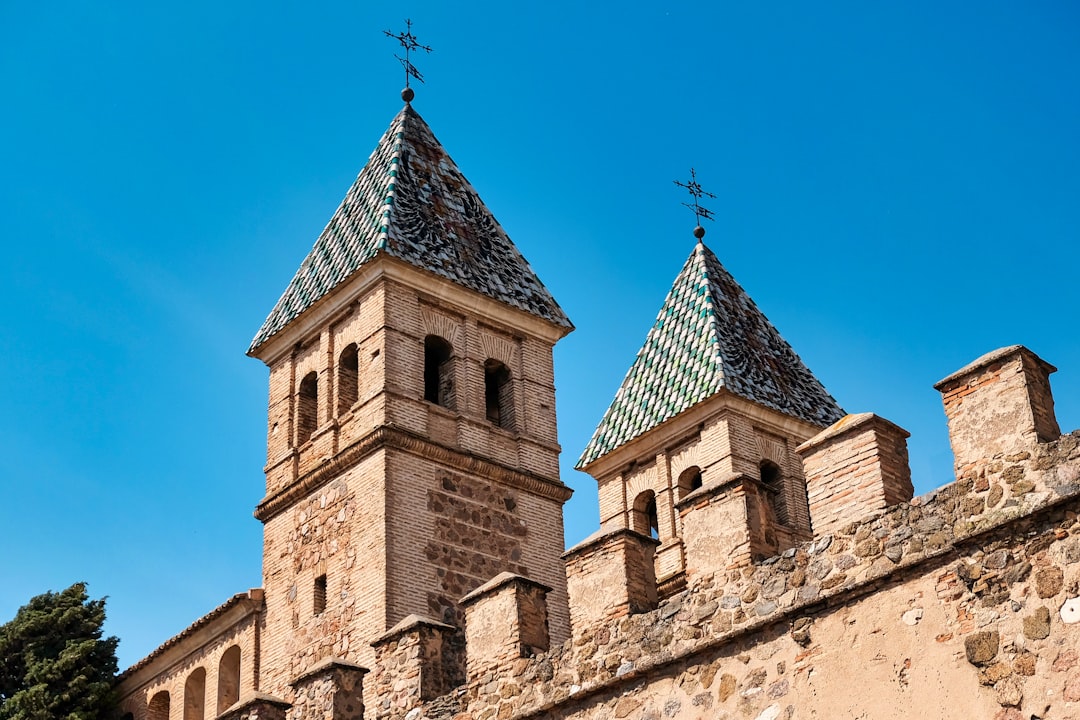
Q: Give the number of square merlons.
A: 8